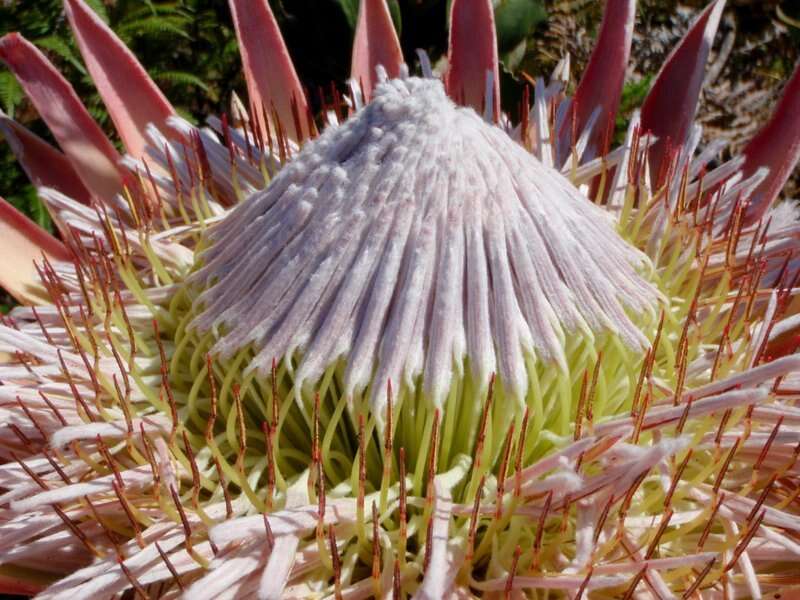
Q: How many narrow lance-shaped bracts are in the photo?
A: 10